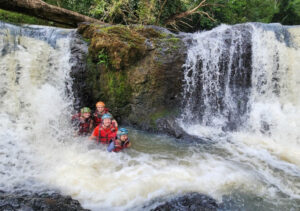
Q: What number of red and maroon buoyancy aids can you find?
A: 4